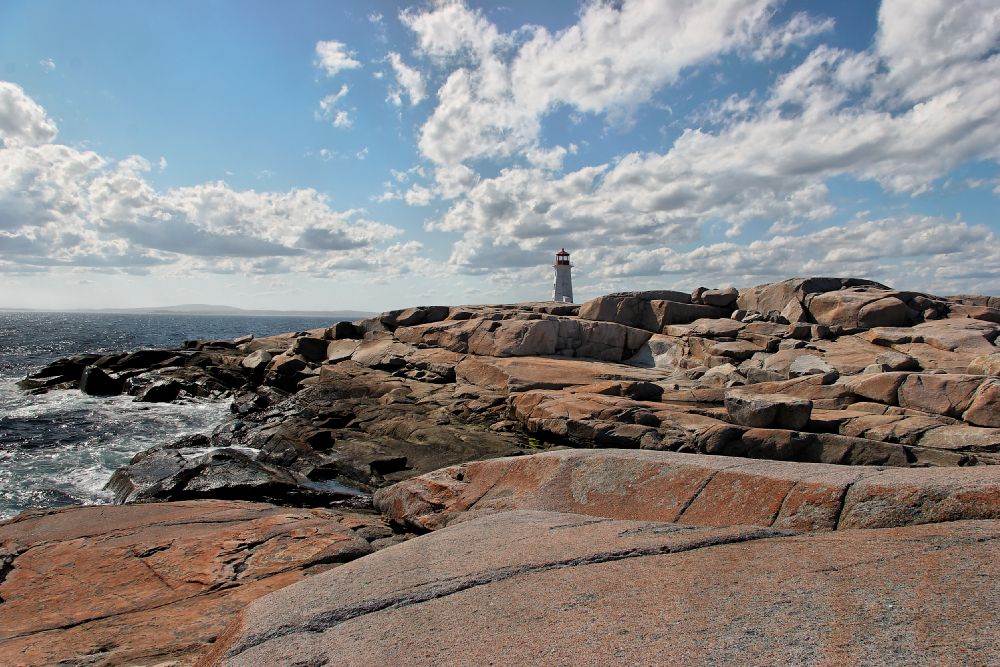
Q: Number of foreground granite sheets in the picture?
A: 3